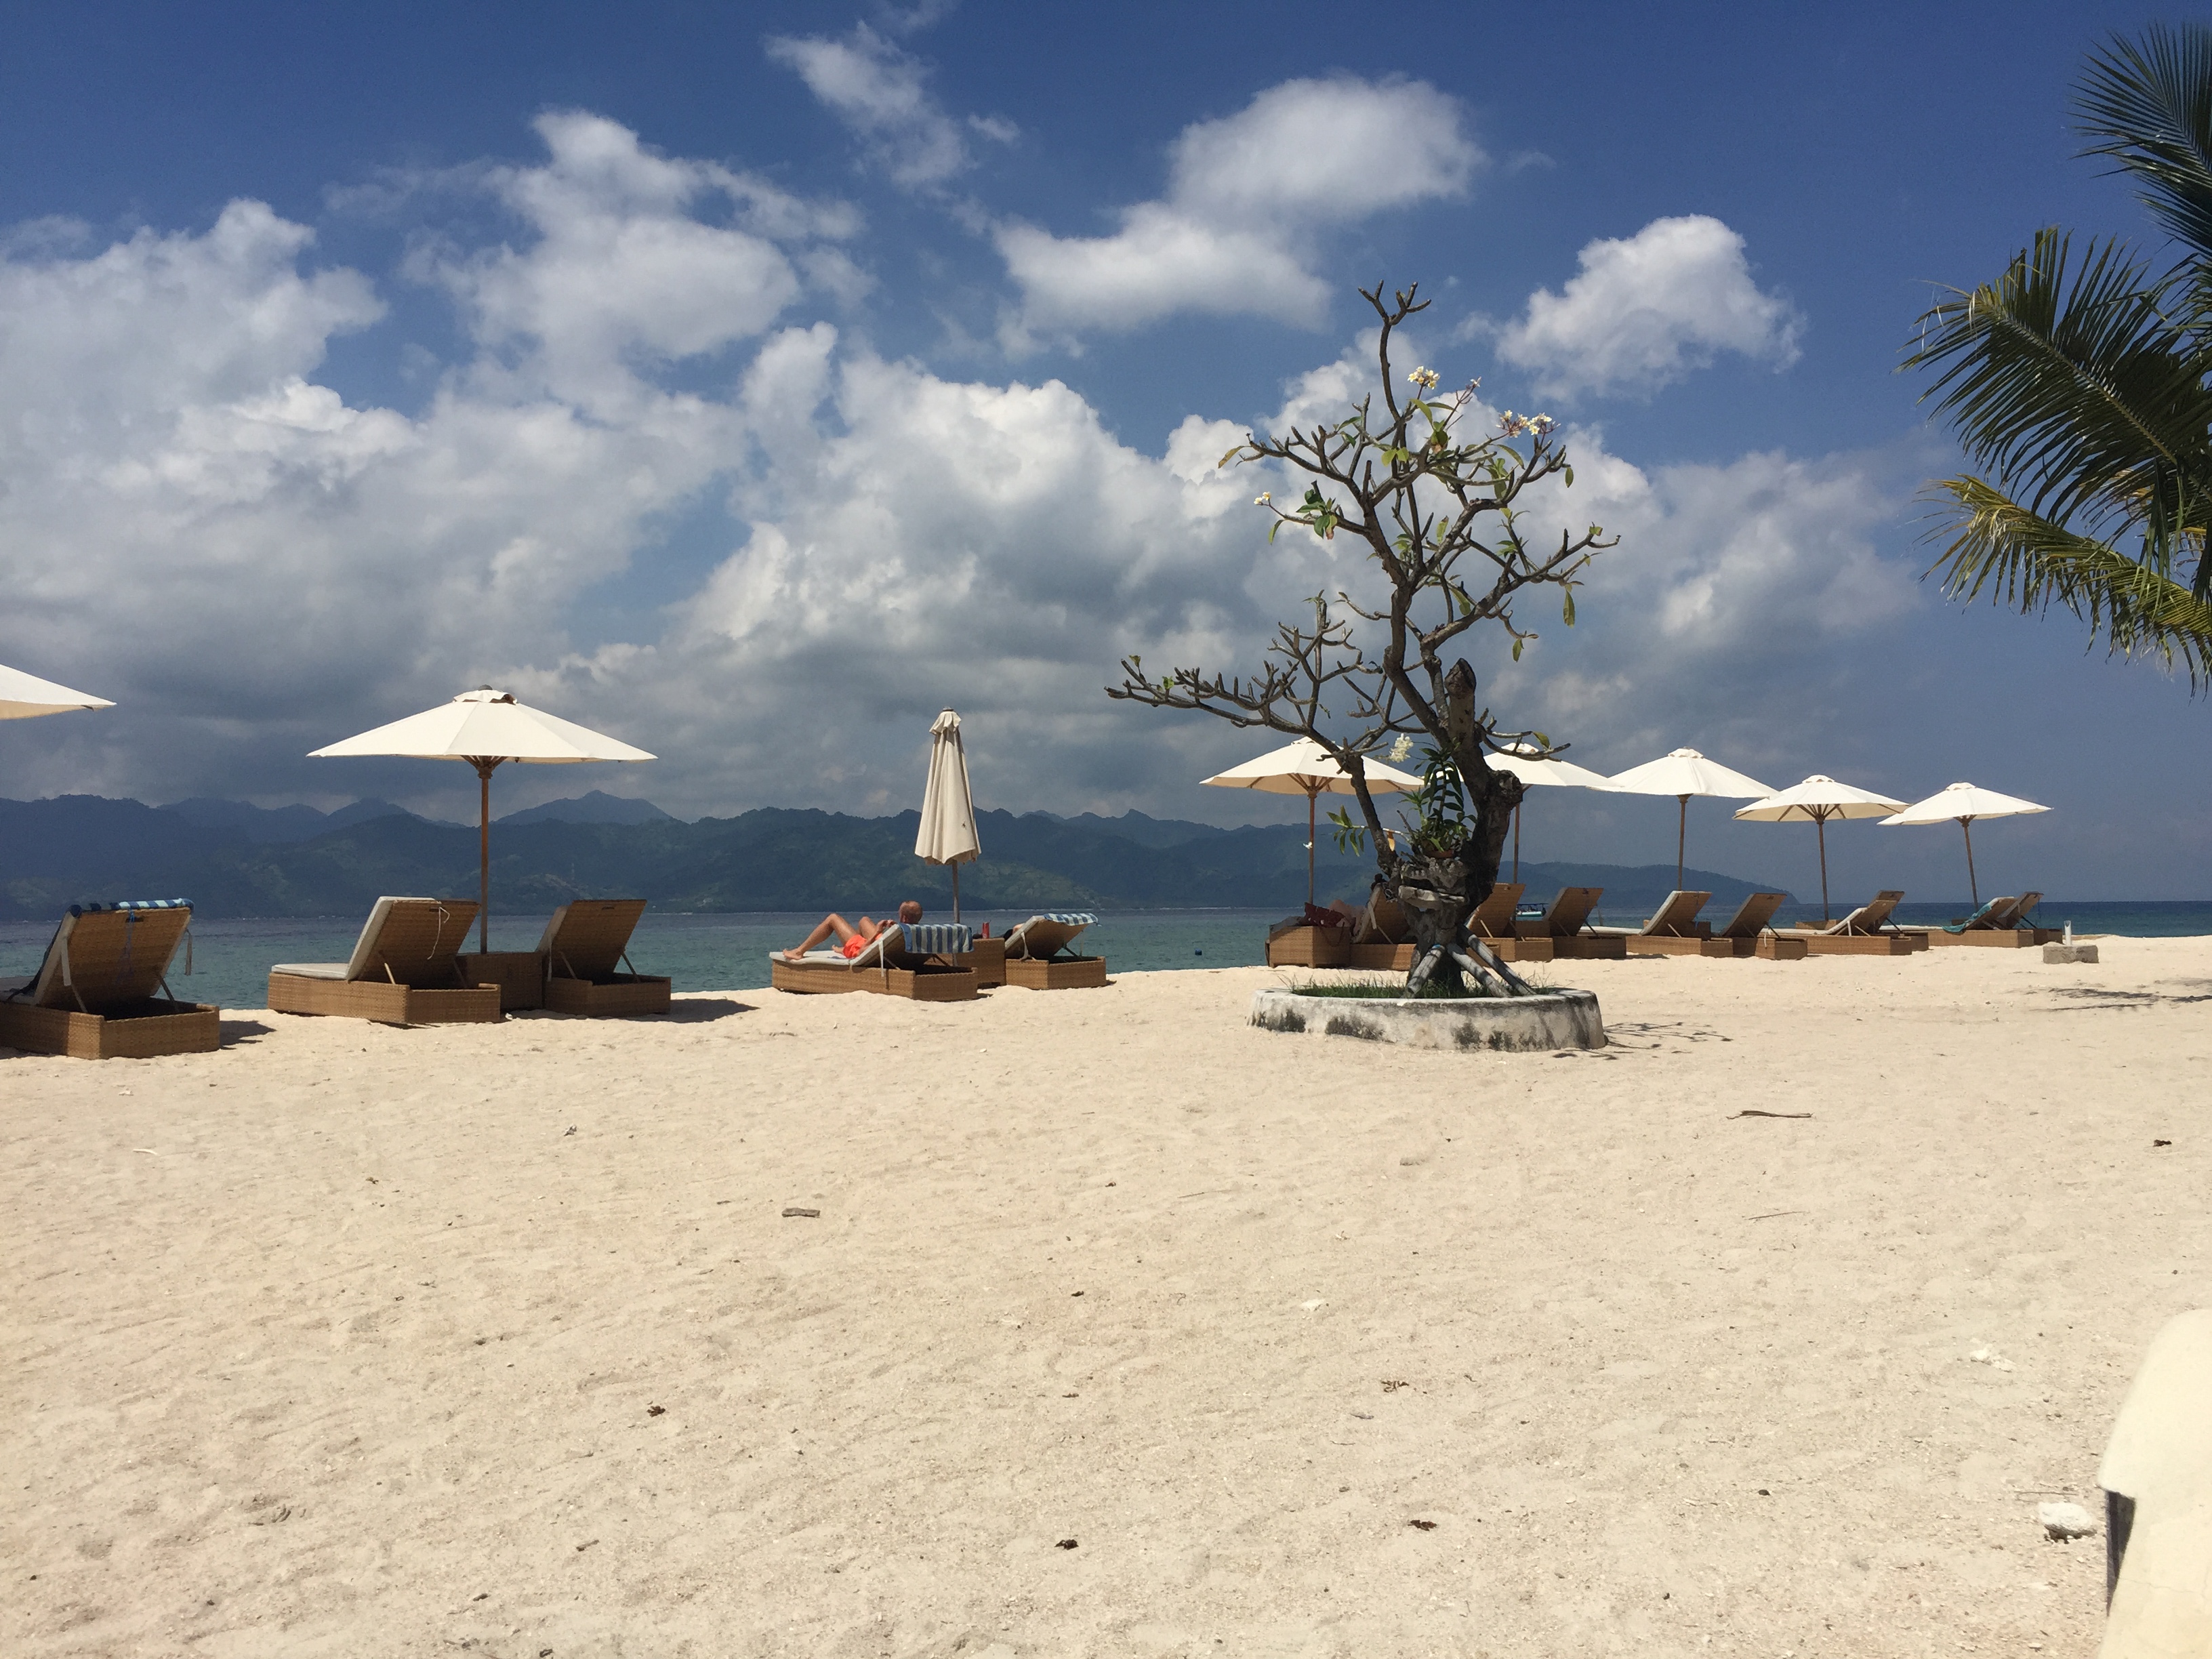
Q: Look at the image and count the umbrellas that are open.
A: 7